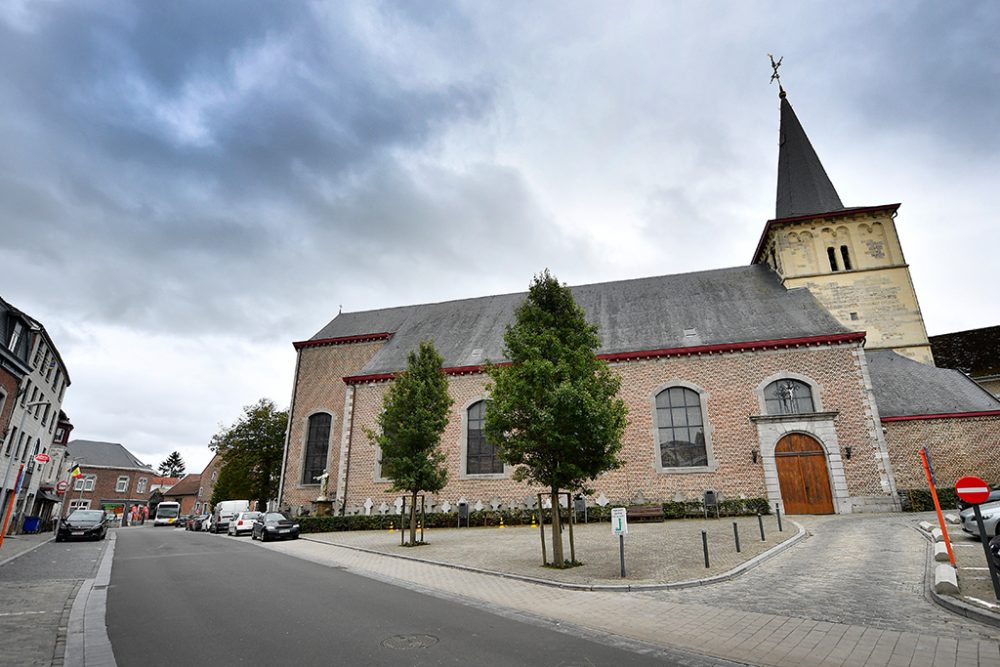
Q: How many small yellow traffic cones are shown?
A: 4